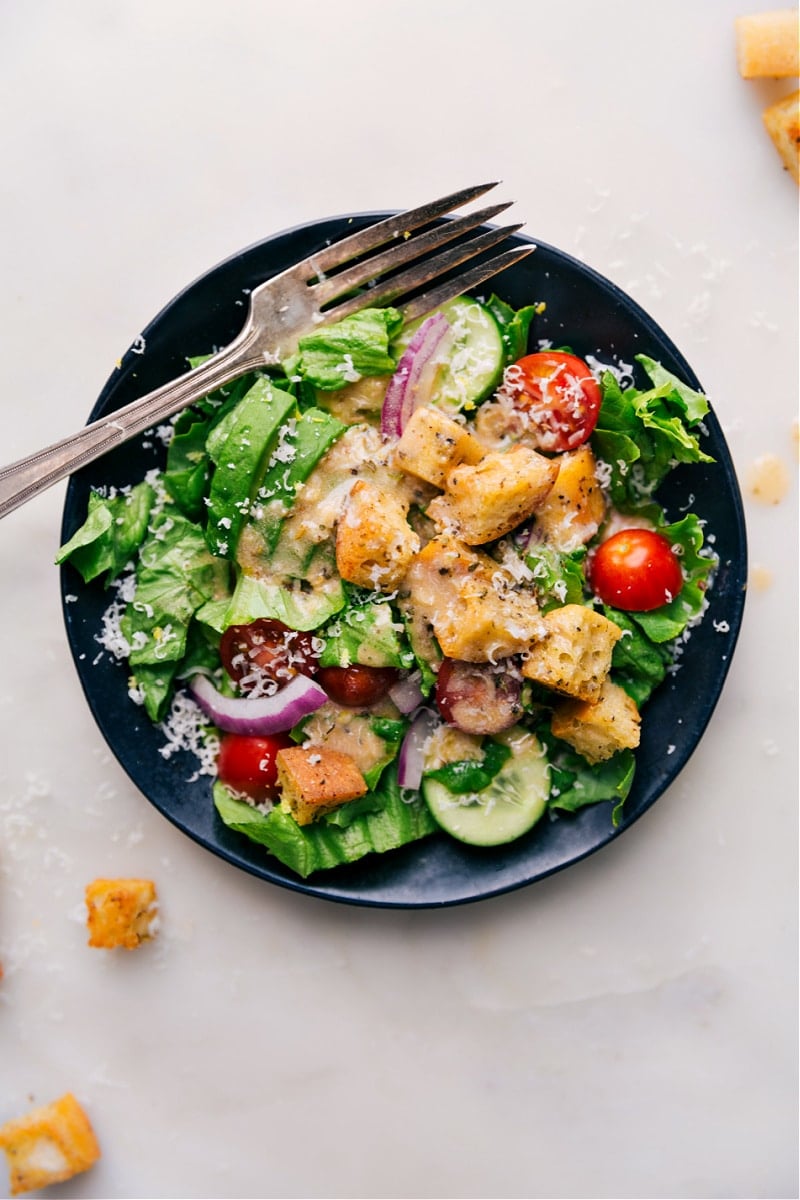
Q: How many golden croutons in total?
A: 12